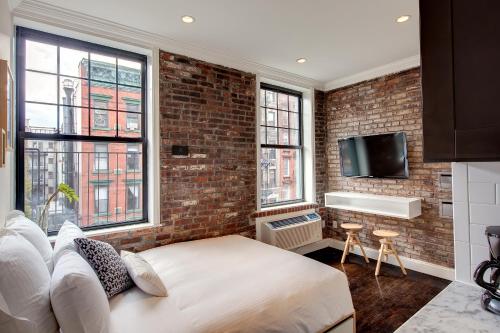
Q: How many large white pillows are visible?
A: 4